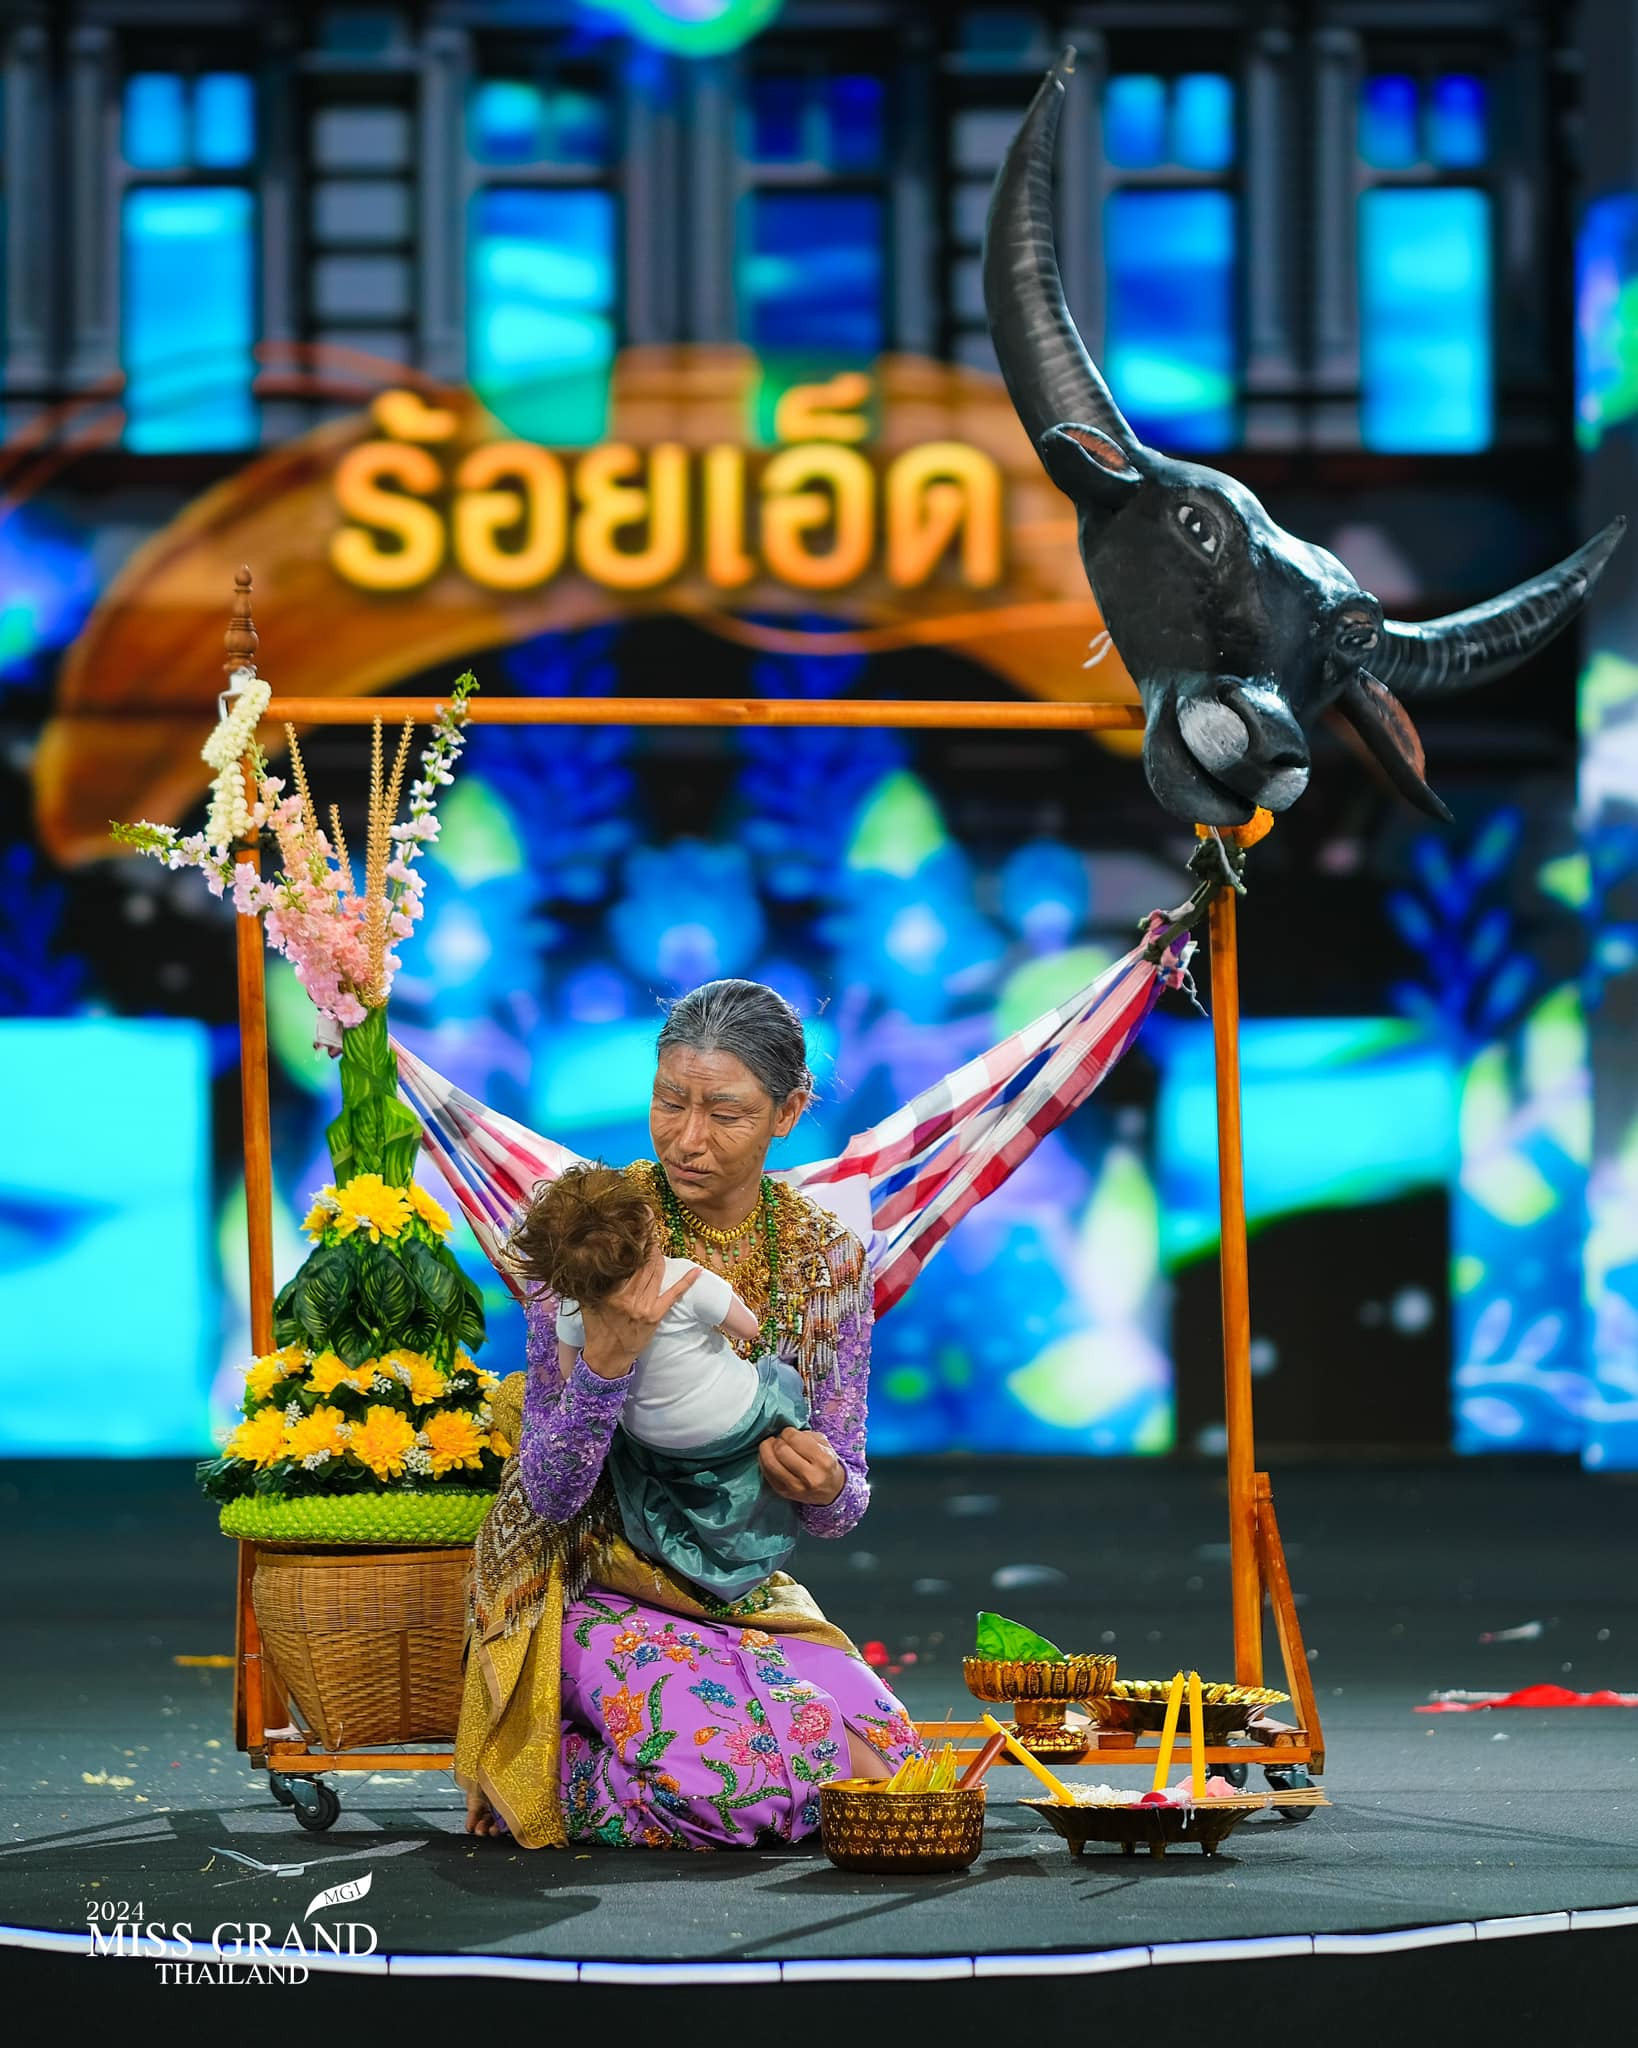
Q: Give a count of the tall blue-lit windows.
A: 5